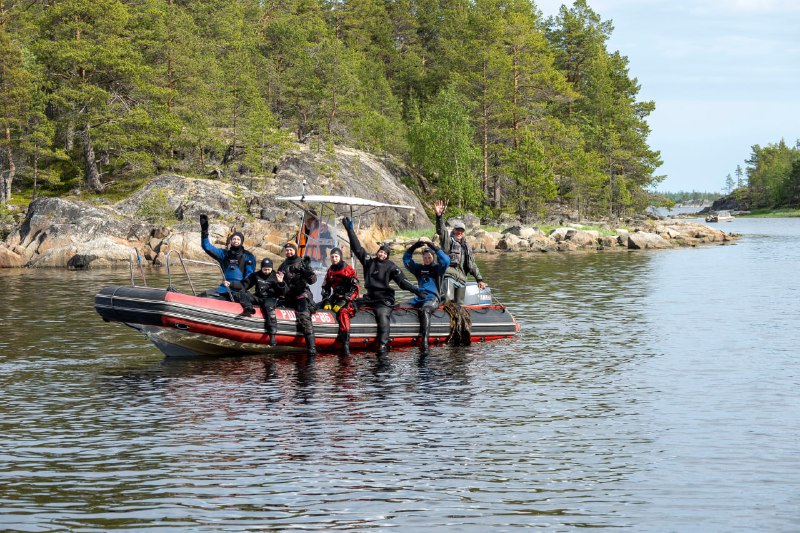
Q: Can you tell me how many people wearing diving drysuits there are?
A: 6